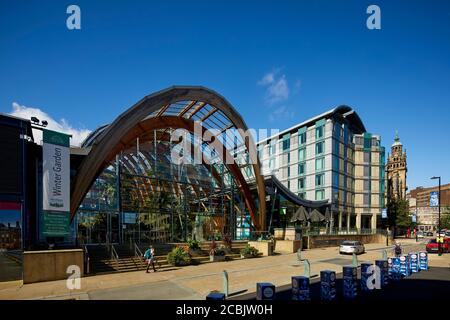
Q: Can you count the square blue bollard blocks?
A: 11